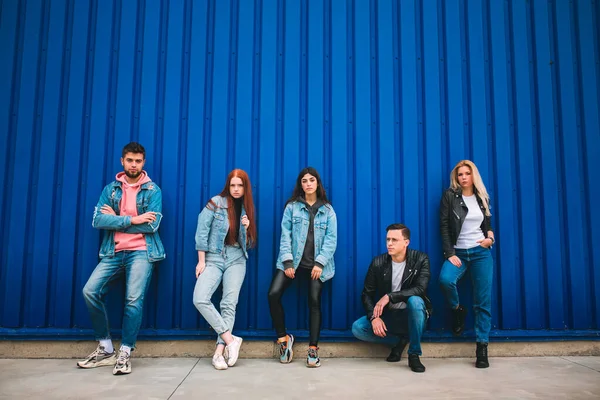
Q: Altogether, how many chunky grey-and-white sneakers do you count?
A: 2